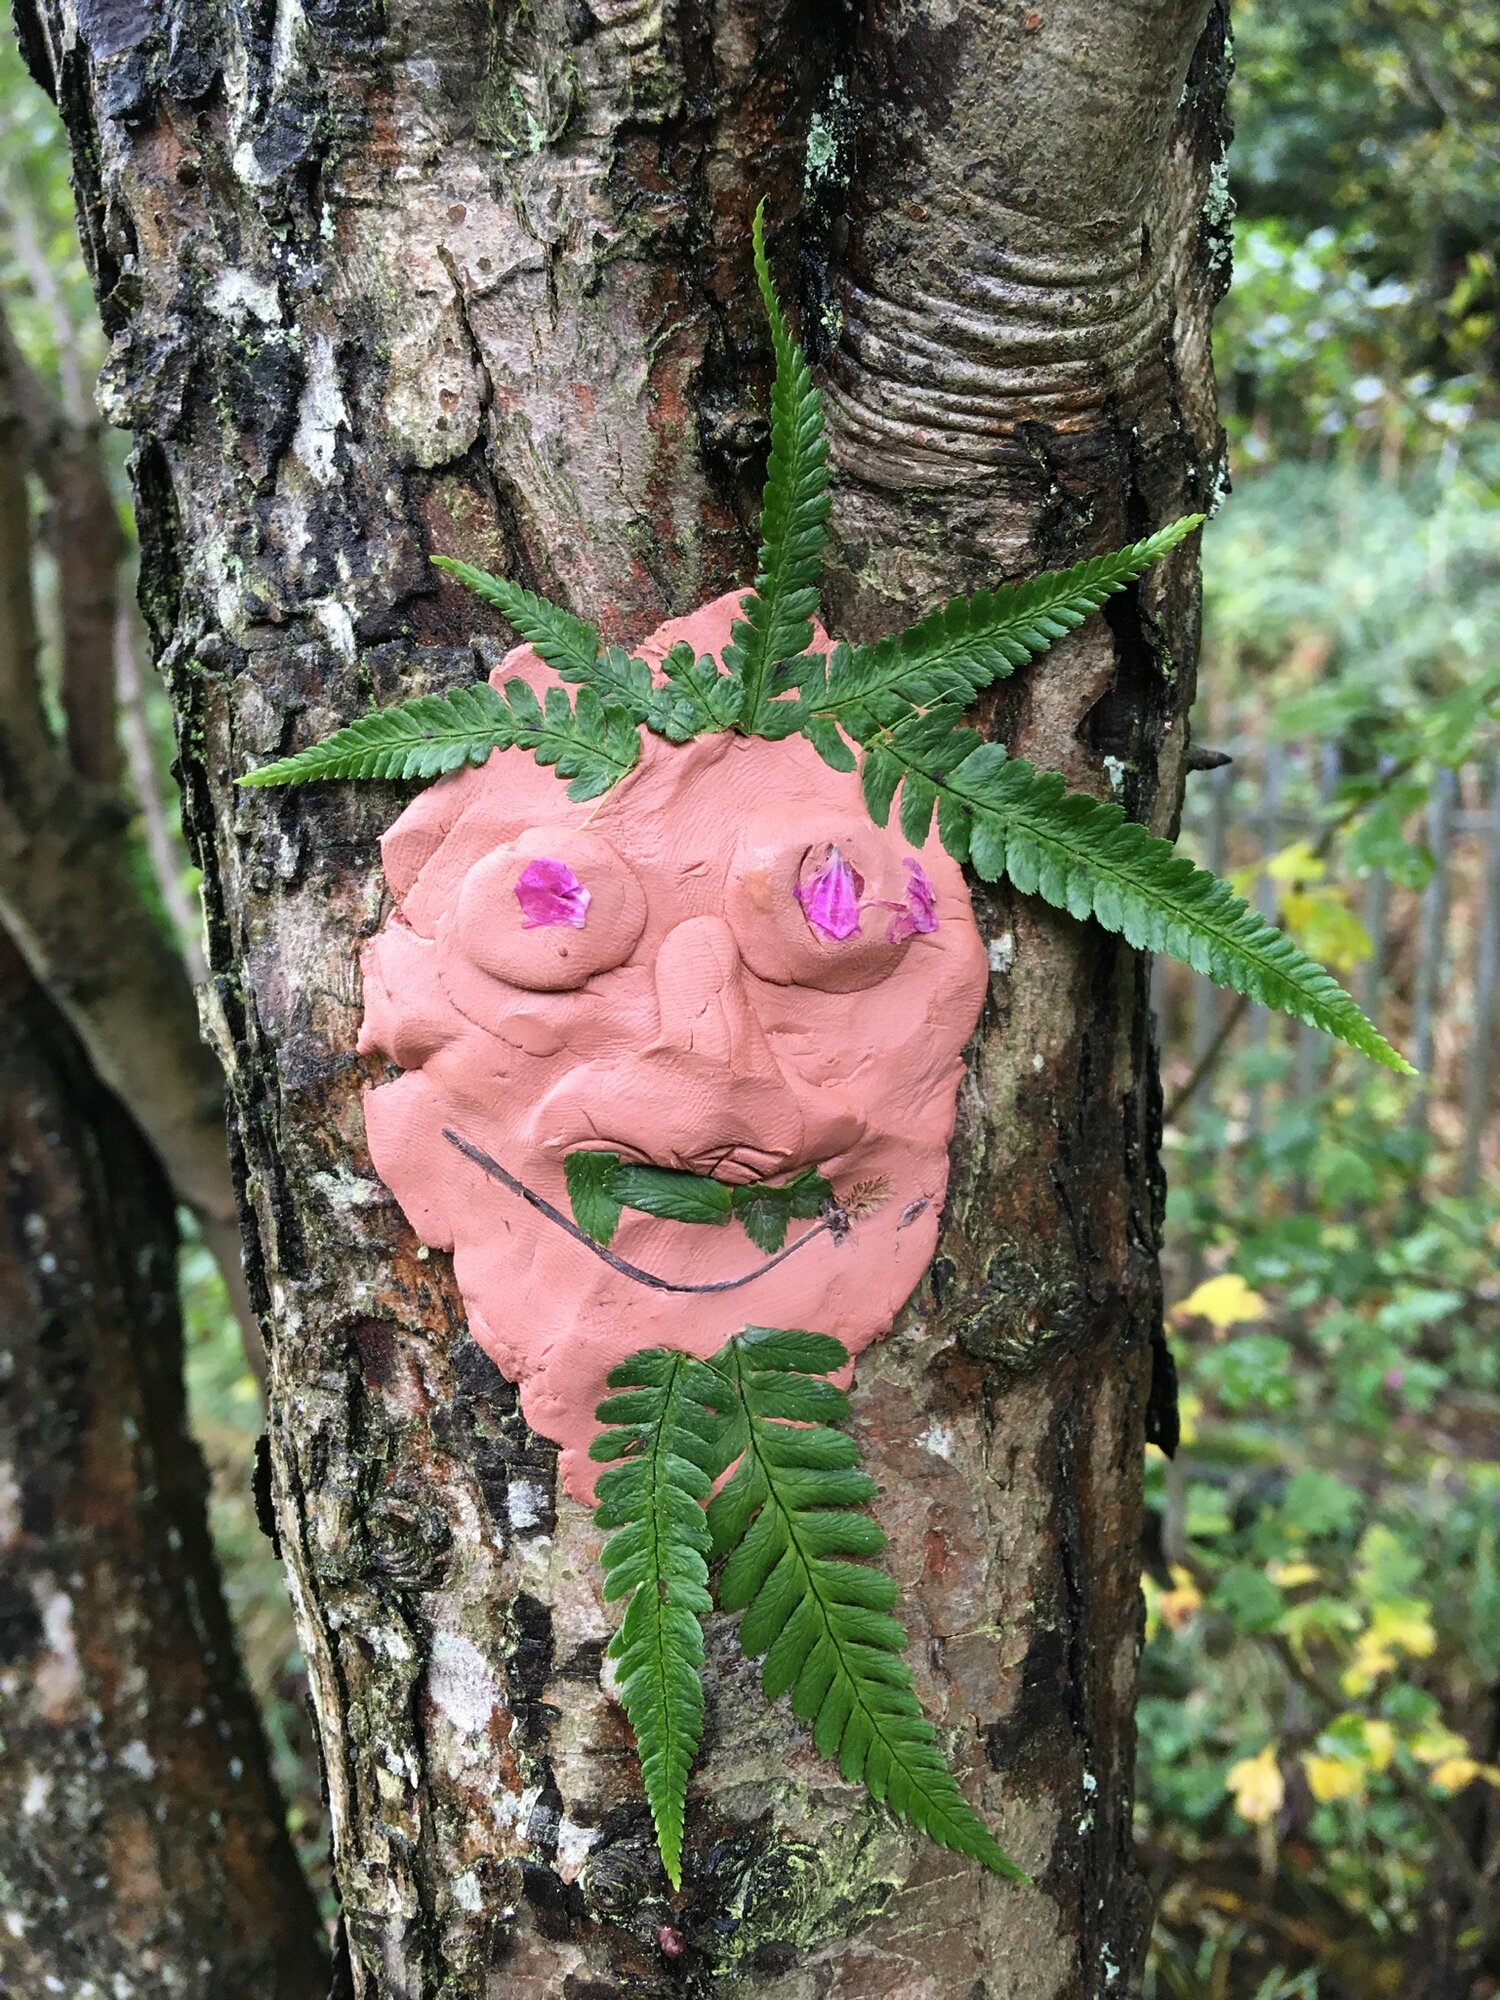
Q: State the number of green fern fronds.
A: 7